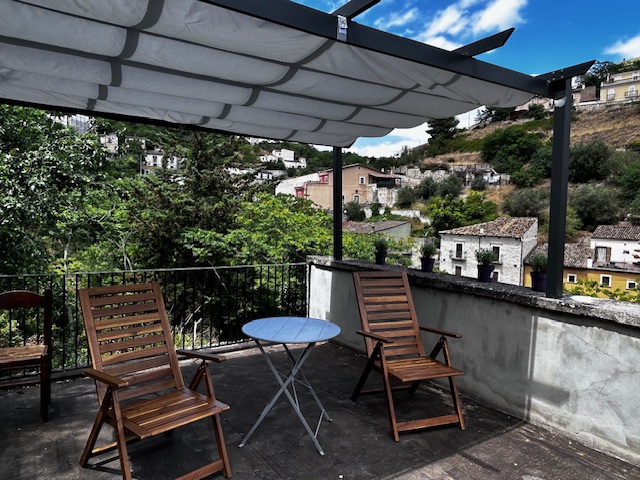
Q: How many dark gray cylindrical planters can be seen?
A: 4